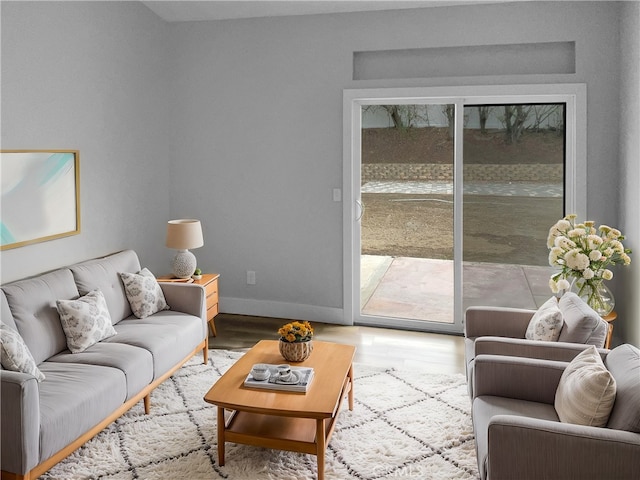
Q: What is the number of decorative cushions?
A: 5